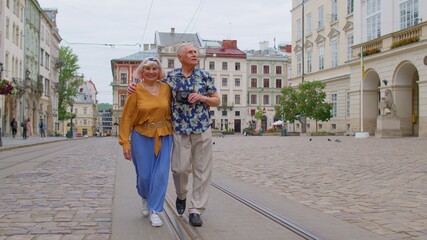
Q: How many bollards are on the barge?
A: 0